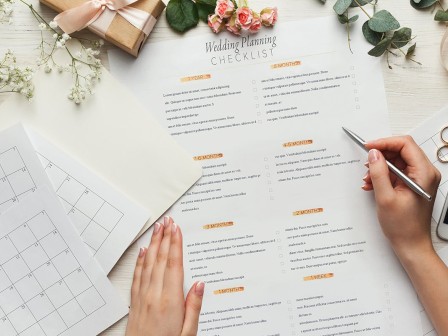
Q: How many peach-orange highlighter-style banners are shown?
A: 8